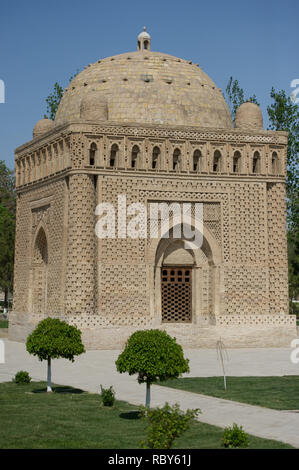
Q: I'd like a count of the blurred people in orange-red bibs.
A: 0